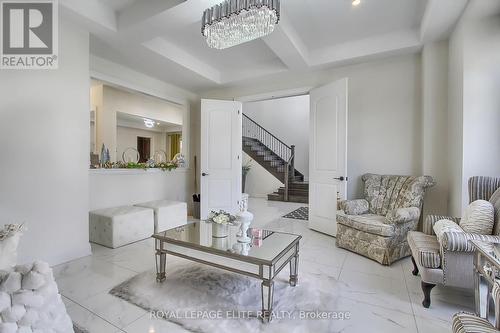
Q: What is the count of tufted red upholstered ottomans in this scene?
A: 0